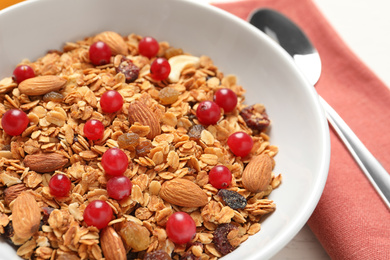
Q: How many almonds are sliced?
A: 0